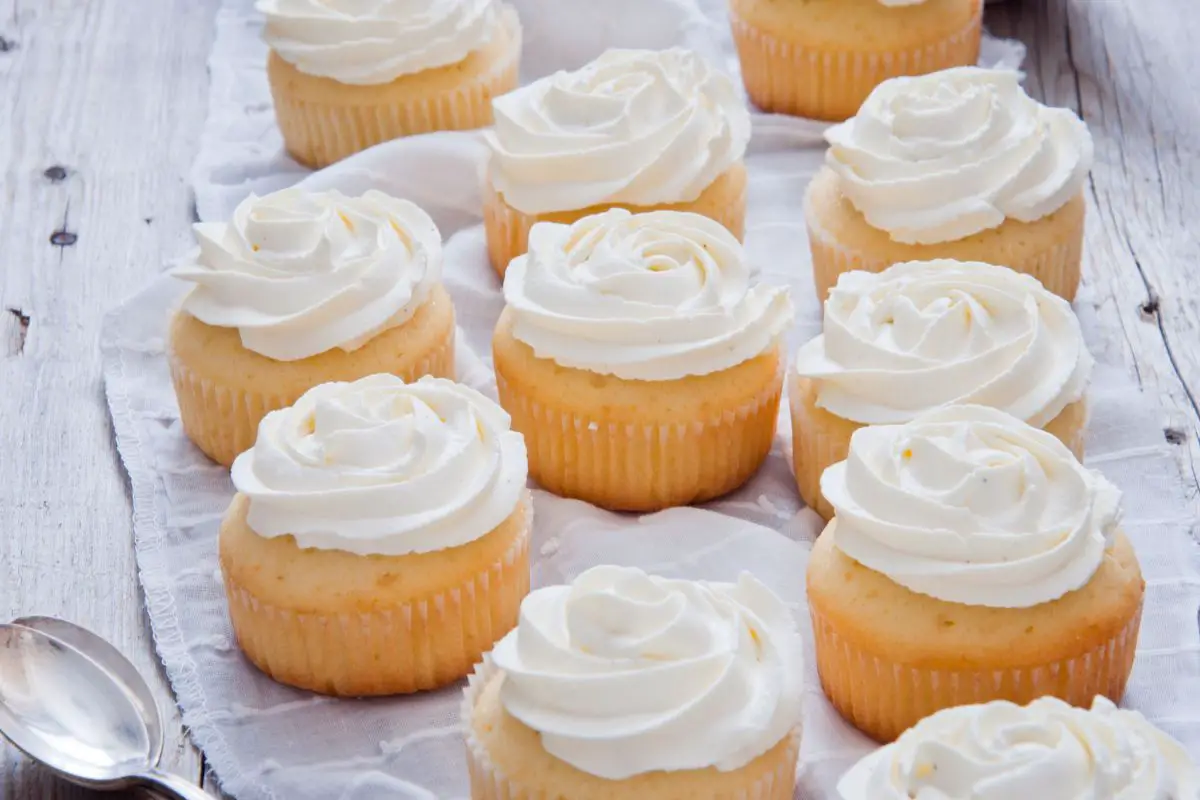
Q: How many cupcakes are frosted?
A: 11